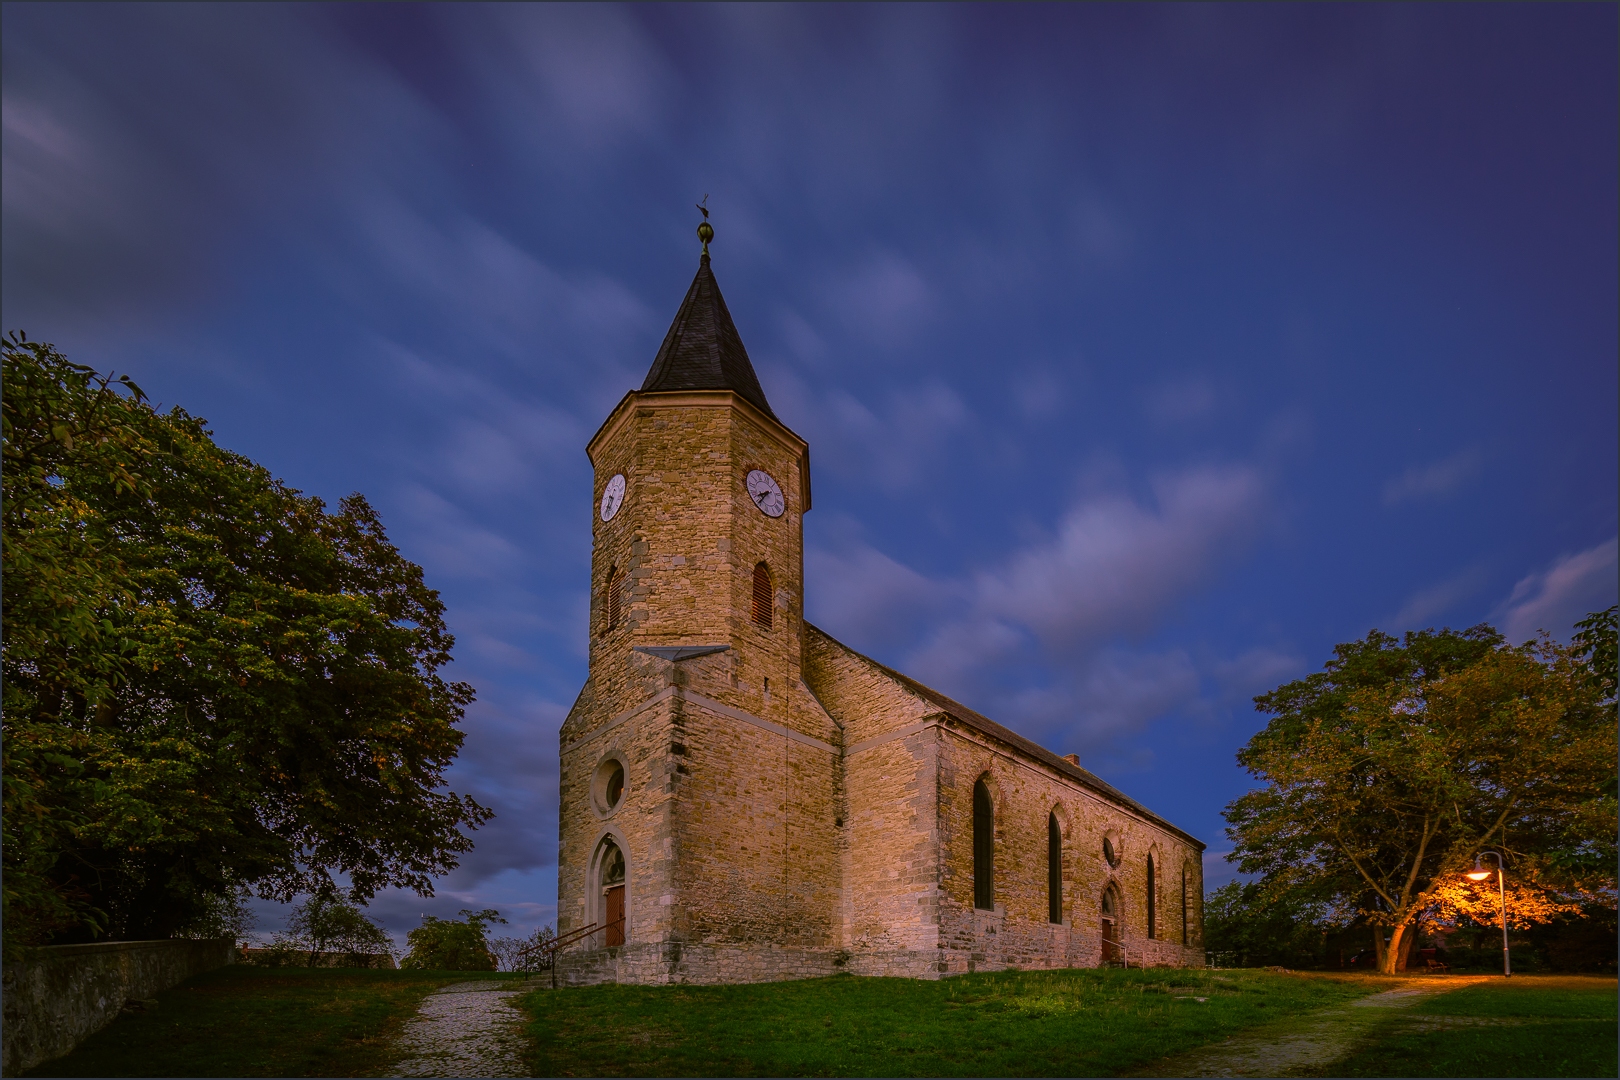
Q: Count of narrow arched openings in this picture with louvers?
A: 2